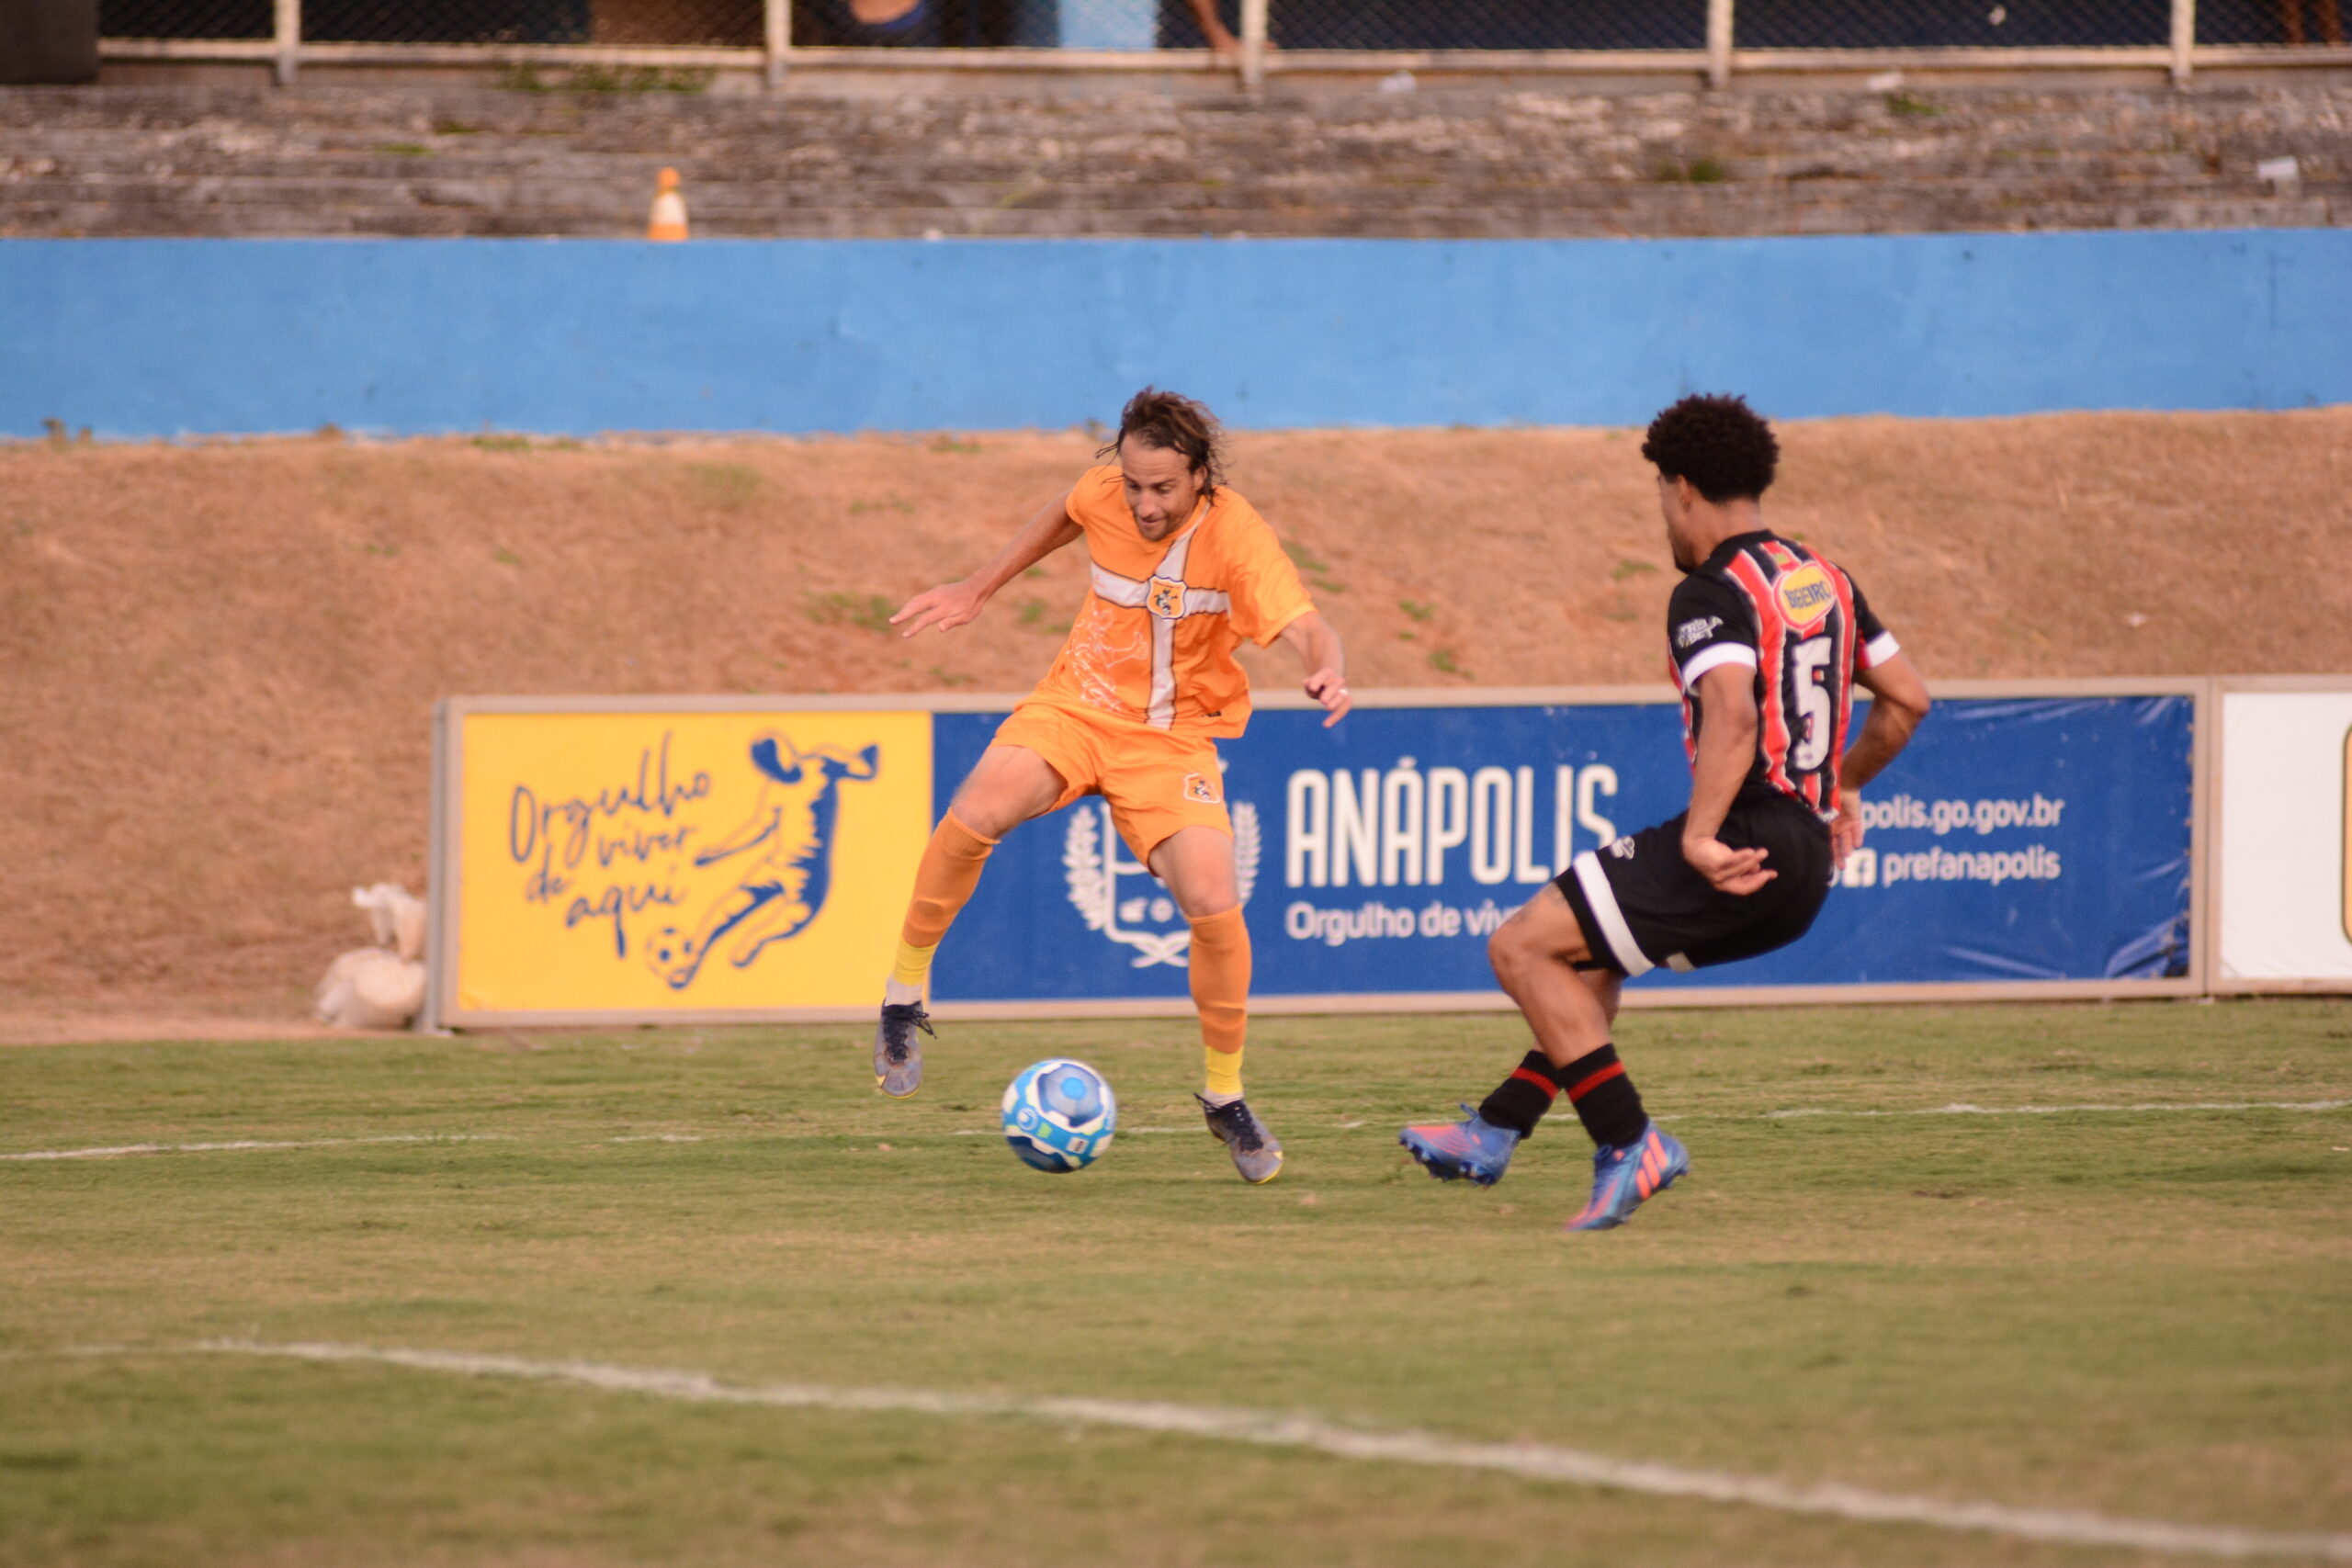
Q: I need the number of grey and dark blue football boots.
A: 2